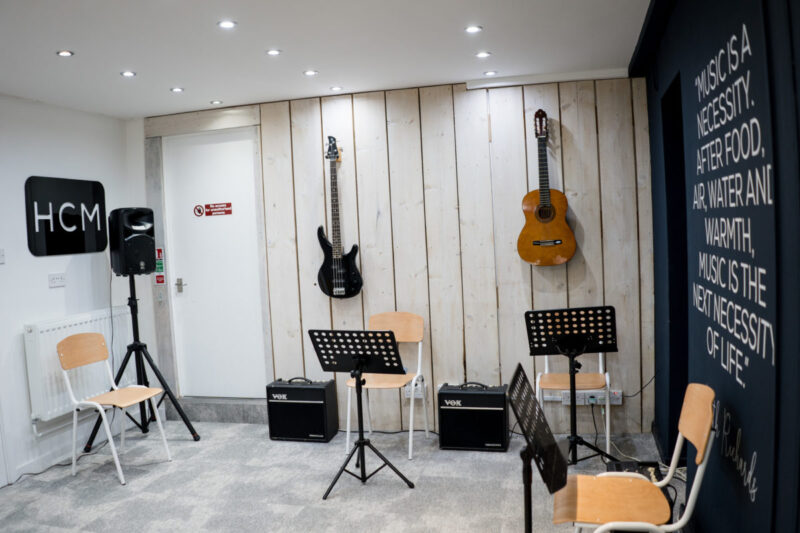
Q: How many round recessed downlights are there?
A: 11